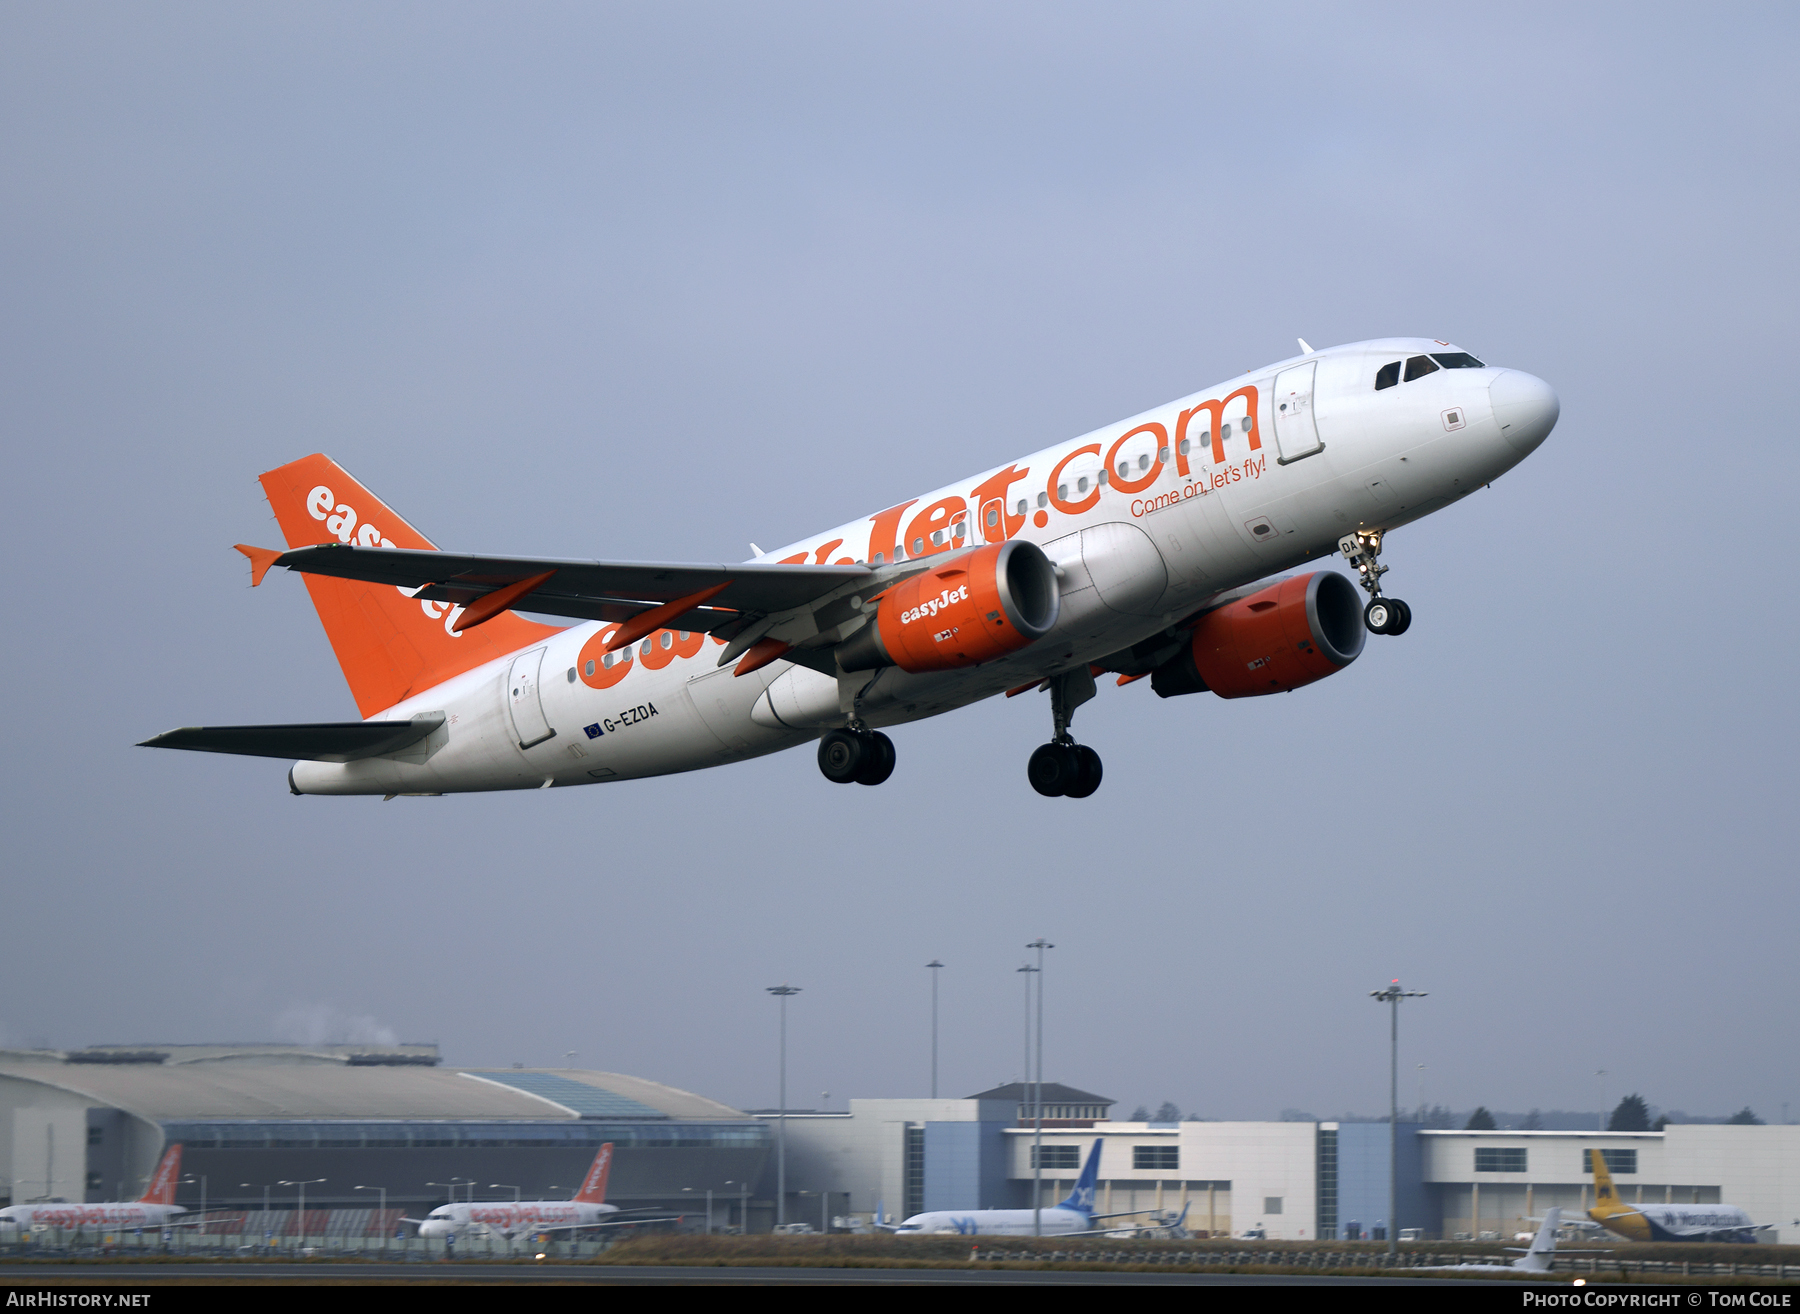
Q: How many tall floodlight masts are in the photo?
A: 5